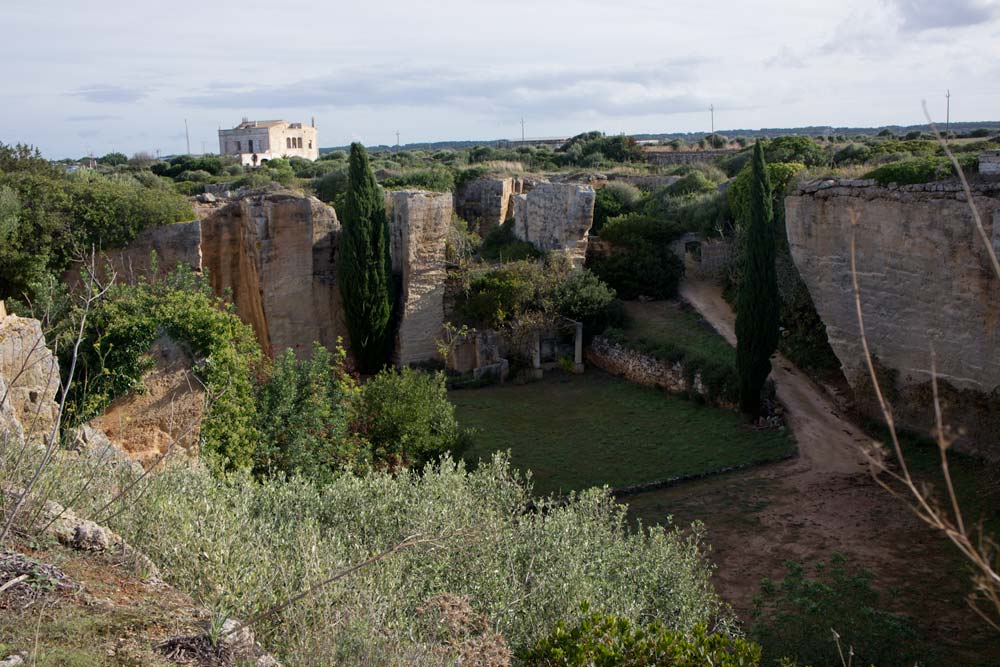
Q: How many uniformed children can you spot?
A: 0